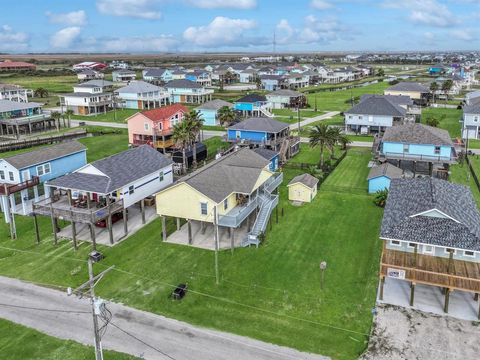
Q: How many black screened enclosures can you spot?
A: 1